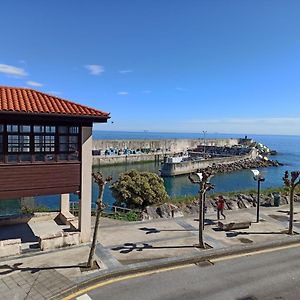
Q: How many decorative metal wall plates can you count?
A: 0